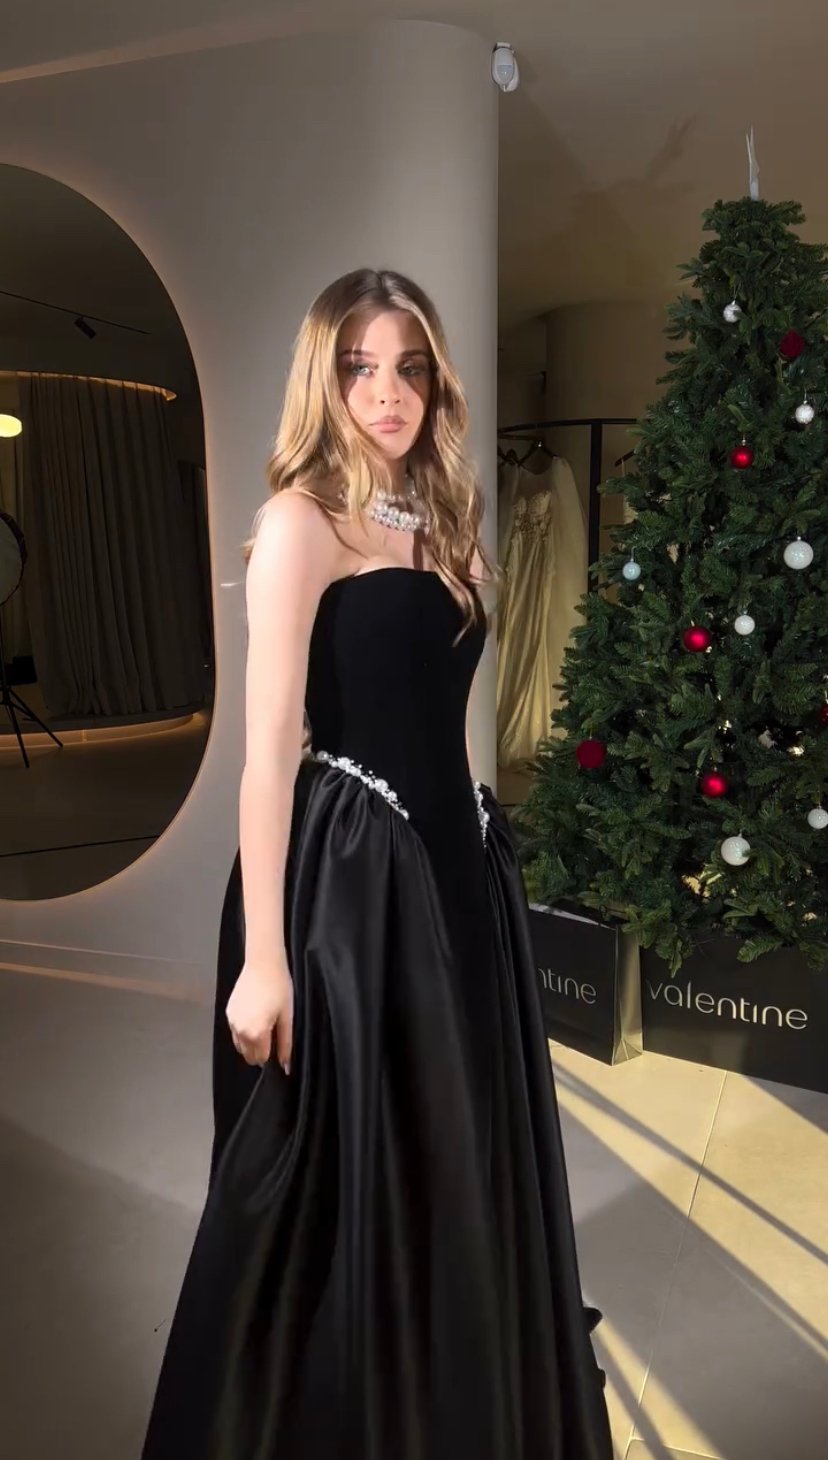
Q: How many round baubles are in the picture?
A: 13